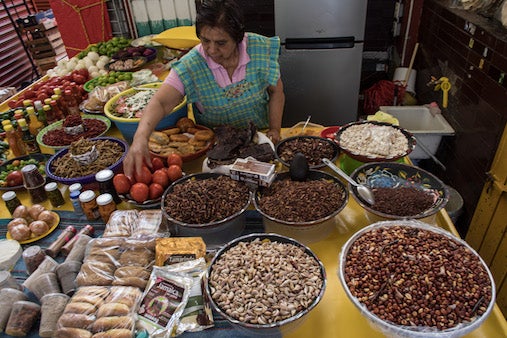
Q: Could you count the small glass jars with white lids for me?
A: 6